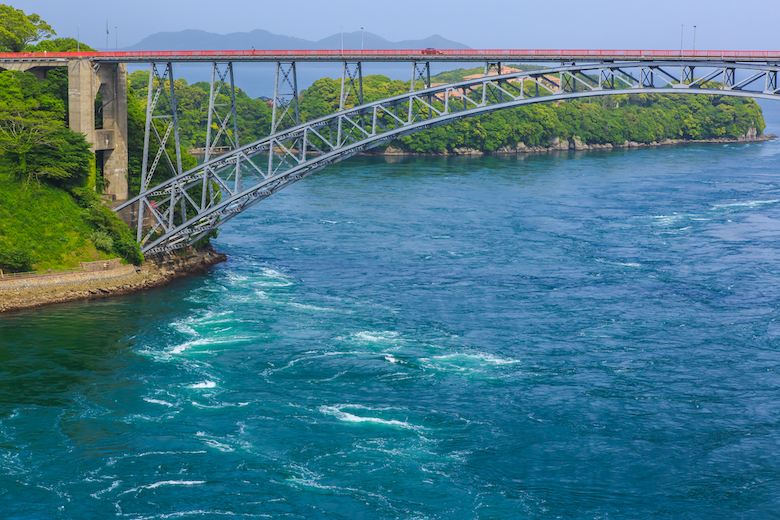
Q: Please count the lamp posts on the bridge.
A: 6